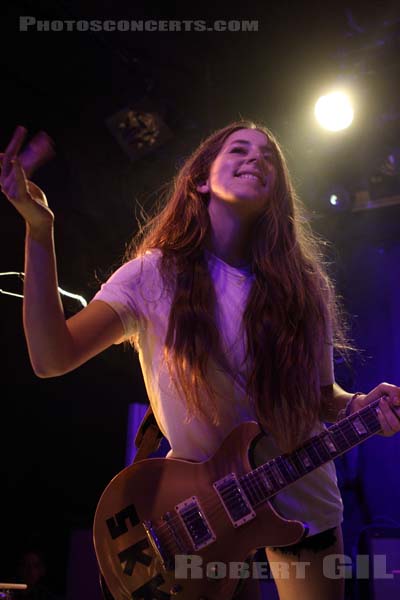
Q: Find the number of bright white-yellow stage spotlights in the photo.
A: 1